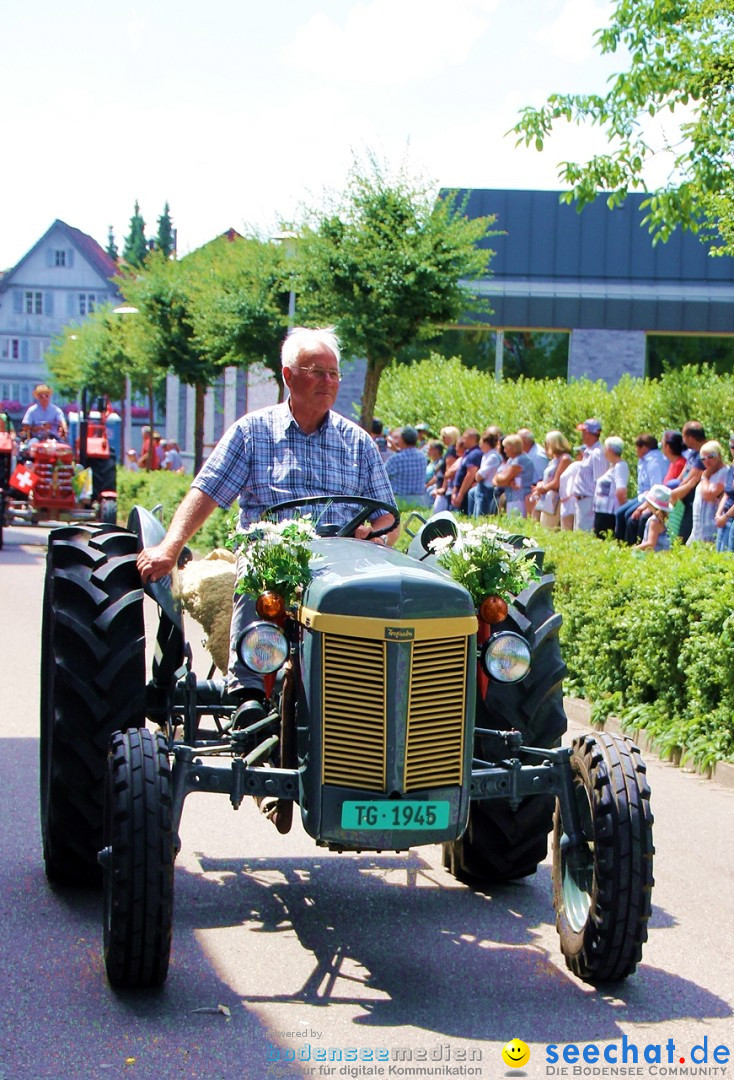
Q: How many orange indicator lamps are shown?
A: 2